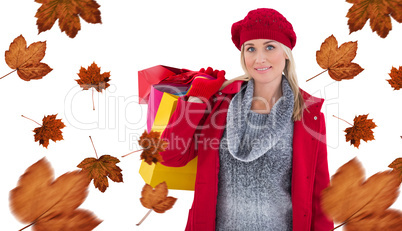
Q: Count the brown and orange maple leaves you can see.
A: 14